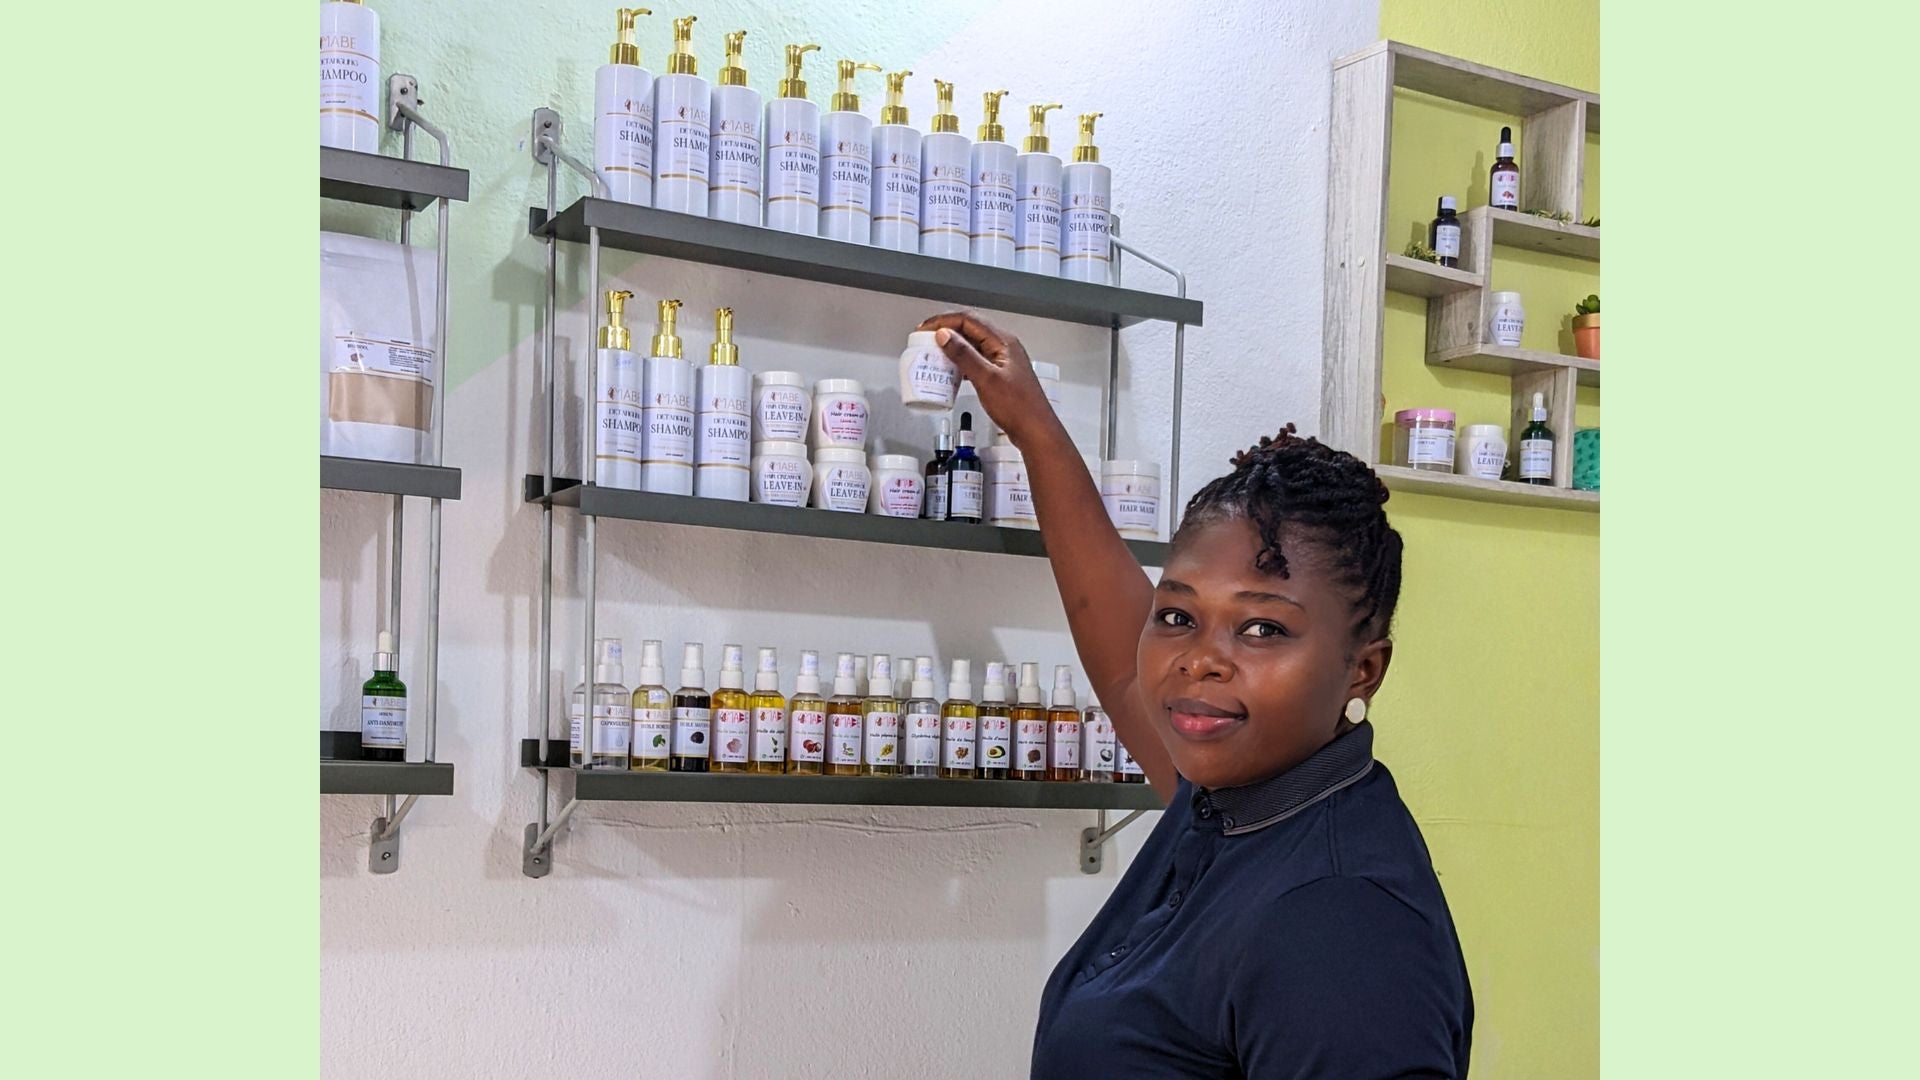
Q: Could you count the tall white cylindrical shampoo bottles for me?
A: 14